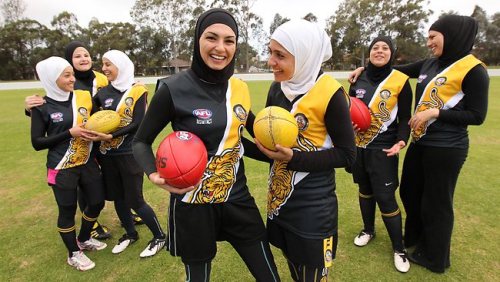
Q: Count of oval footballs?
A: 4